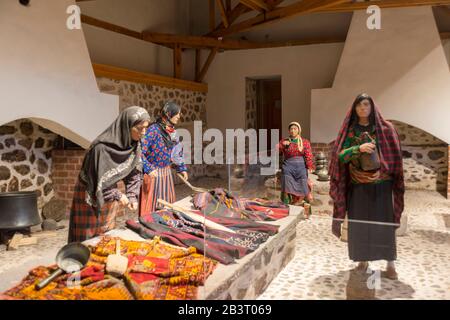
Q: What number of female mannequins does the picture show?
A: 4